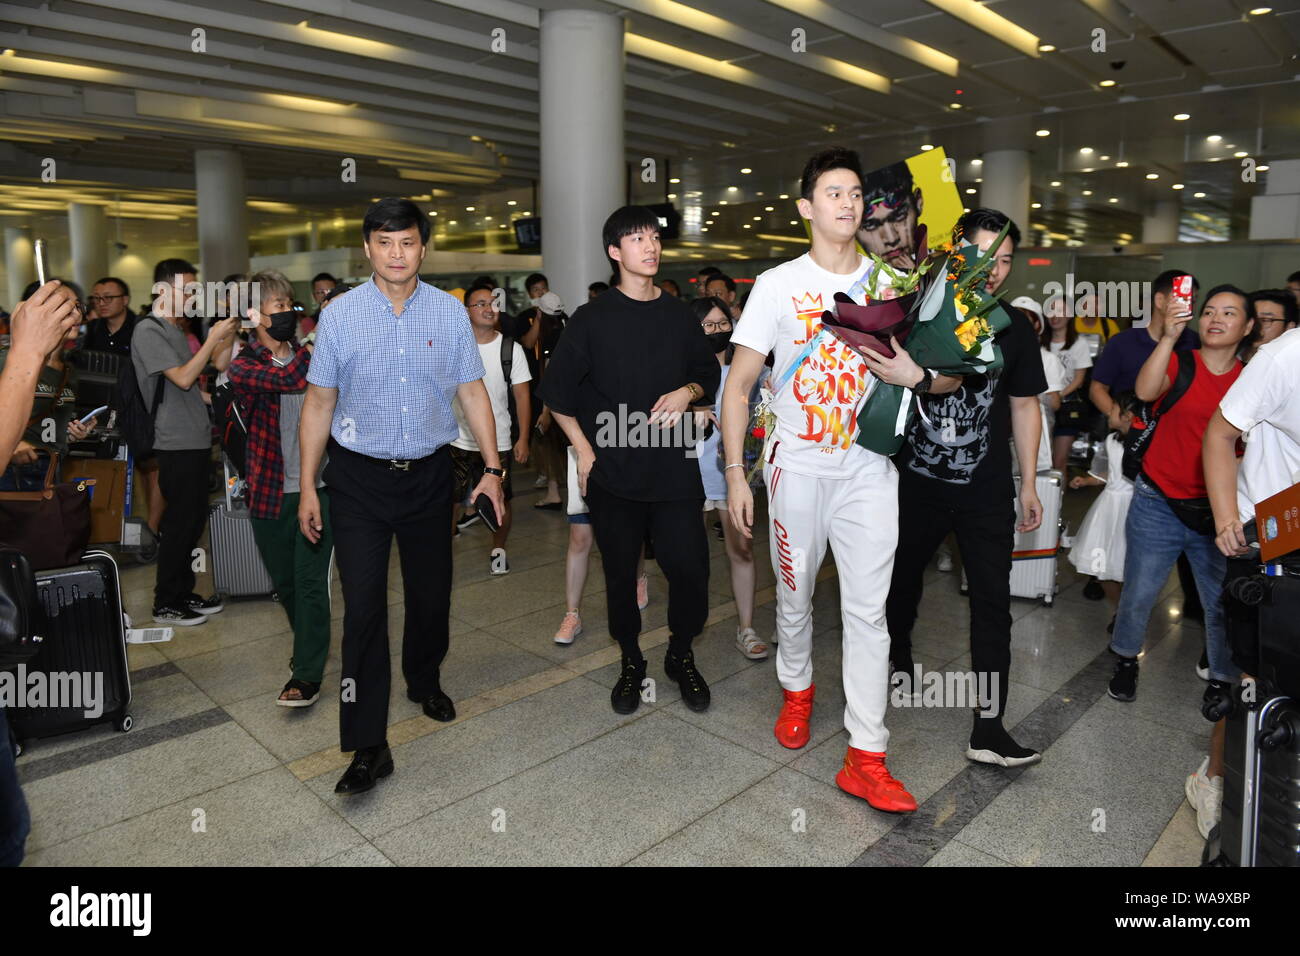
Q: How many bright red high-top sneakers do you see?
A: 2